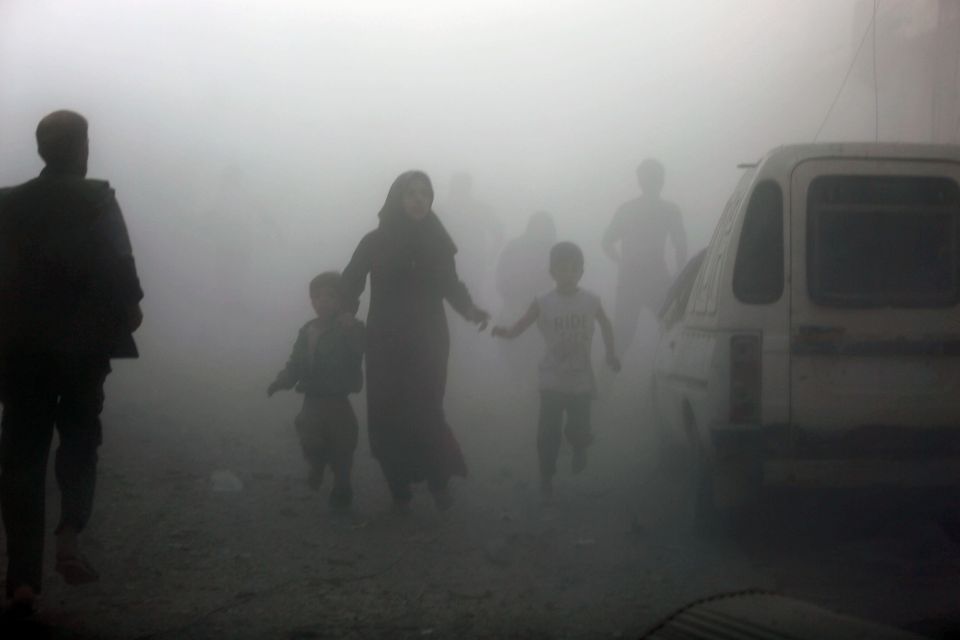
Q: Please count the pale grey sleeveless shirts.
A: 1